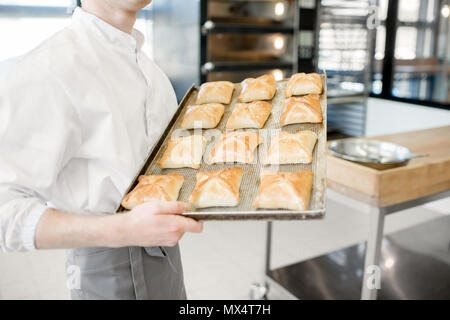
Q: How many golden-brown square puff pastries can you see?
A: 12